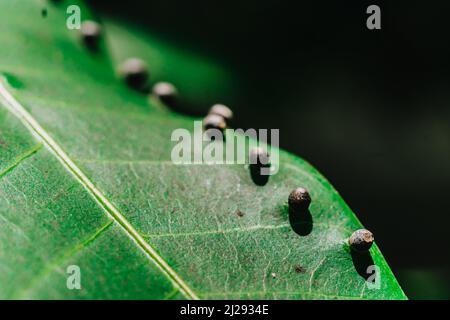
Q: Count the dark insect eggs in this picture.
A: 8